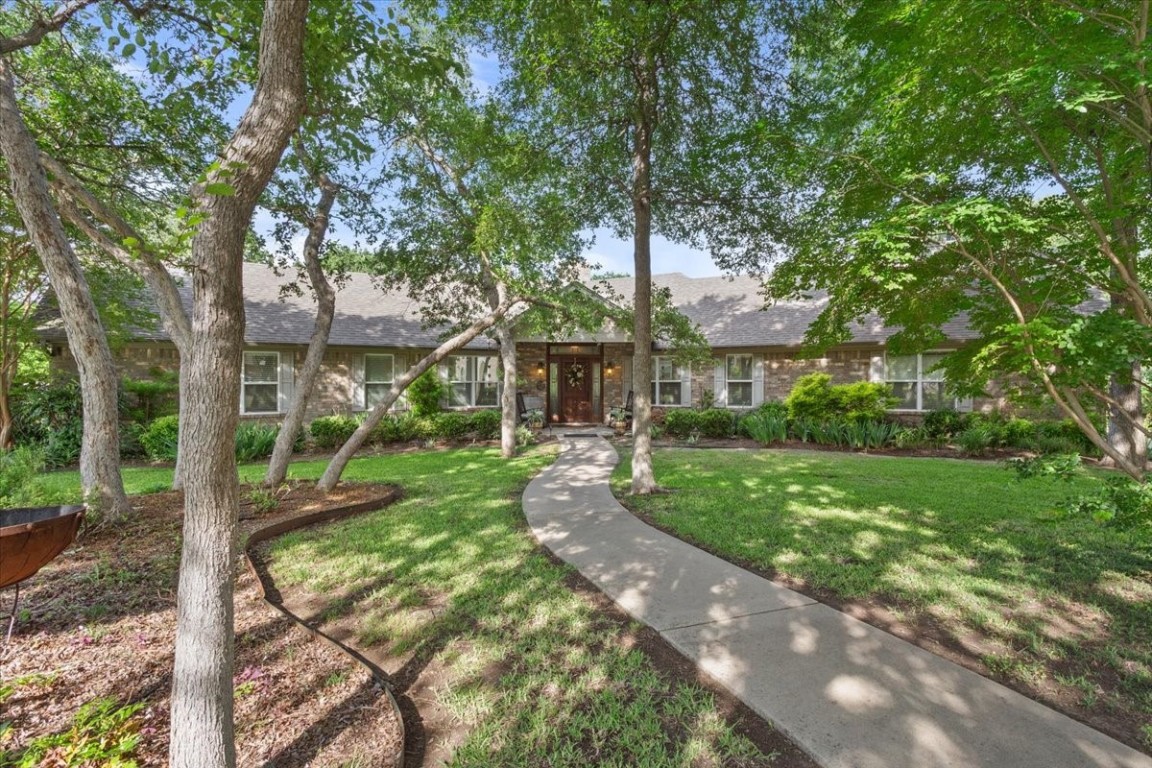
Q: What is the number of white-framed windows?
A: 6